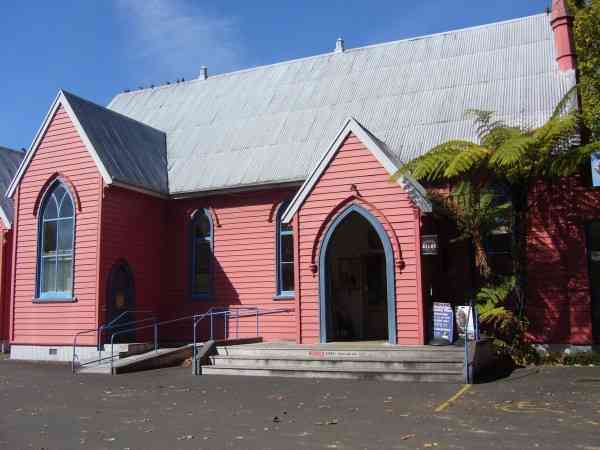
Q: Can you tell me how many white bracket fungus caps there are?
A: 0